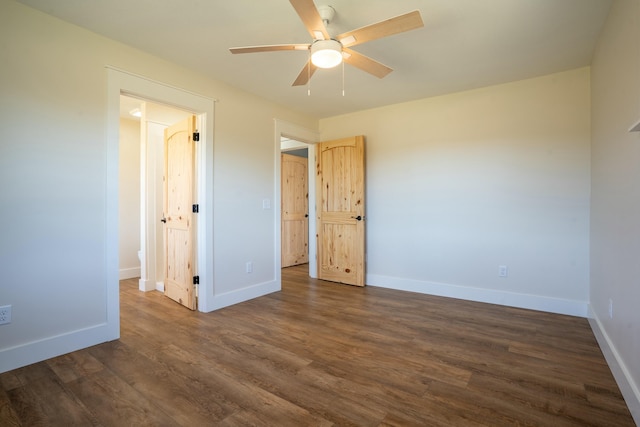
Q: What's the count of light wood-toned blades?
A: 5